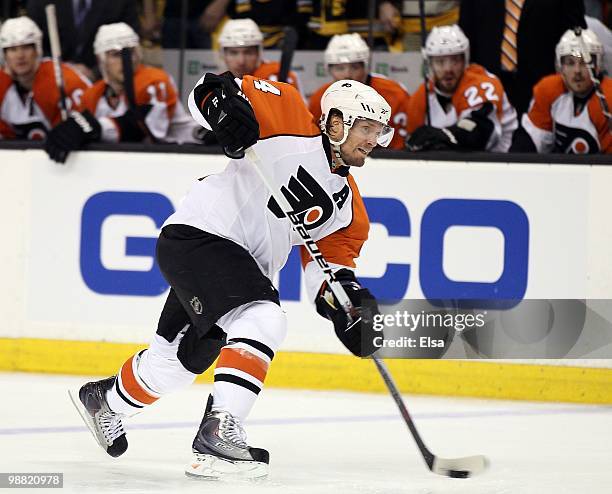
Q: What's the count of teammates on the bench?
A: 6